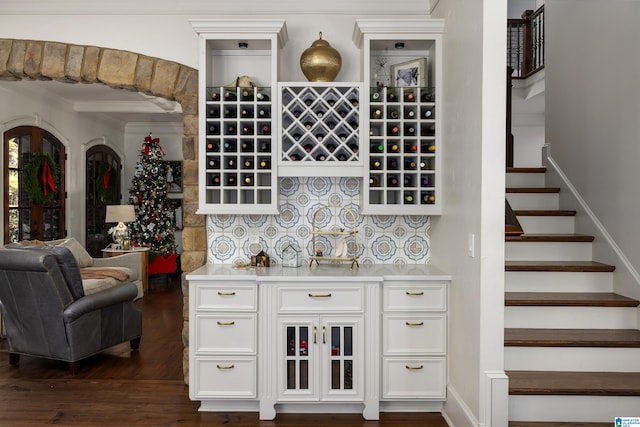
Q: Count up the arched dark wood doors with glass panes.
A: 2